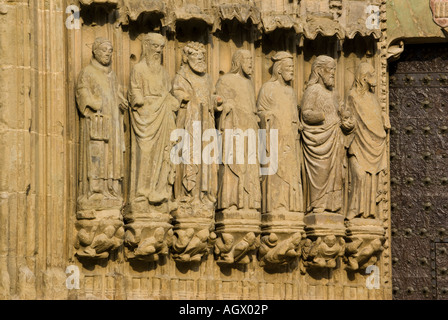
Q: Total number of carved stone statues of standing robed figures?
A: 7